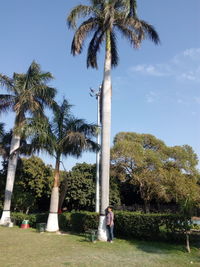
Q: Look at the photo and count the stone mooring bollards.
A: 0